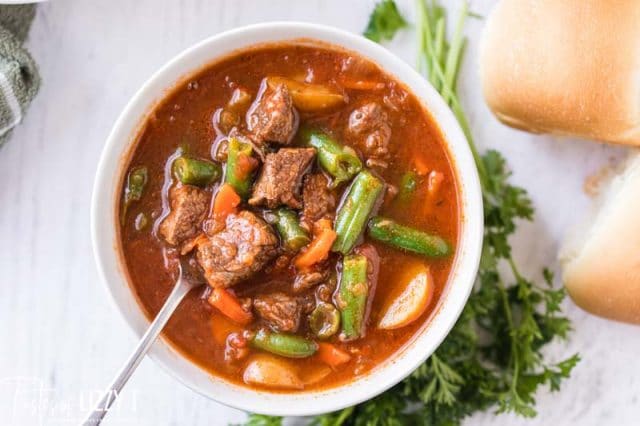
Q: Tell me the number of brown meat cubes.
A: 7